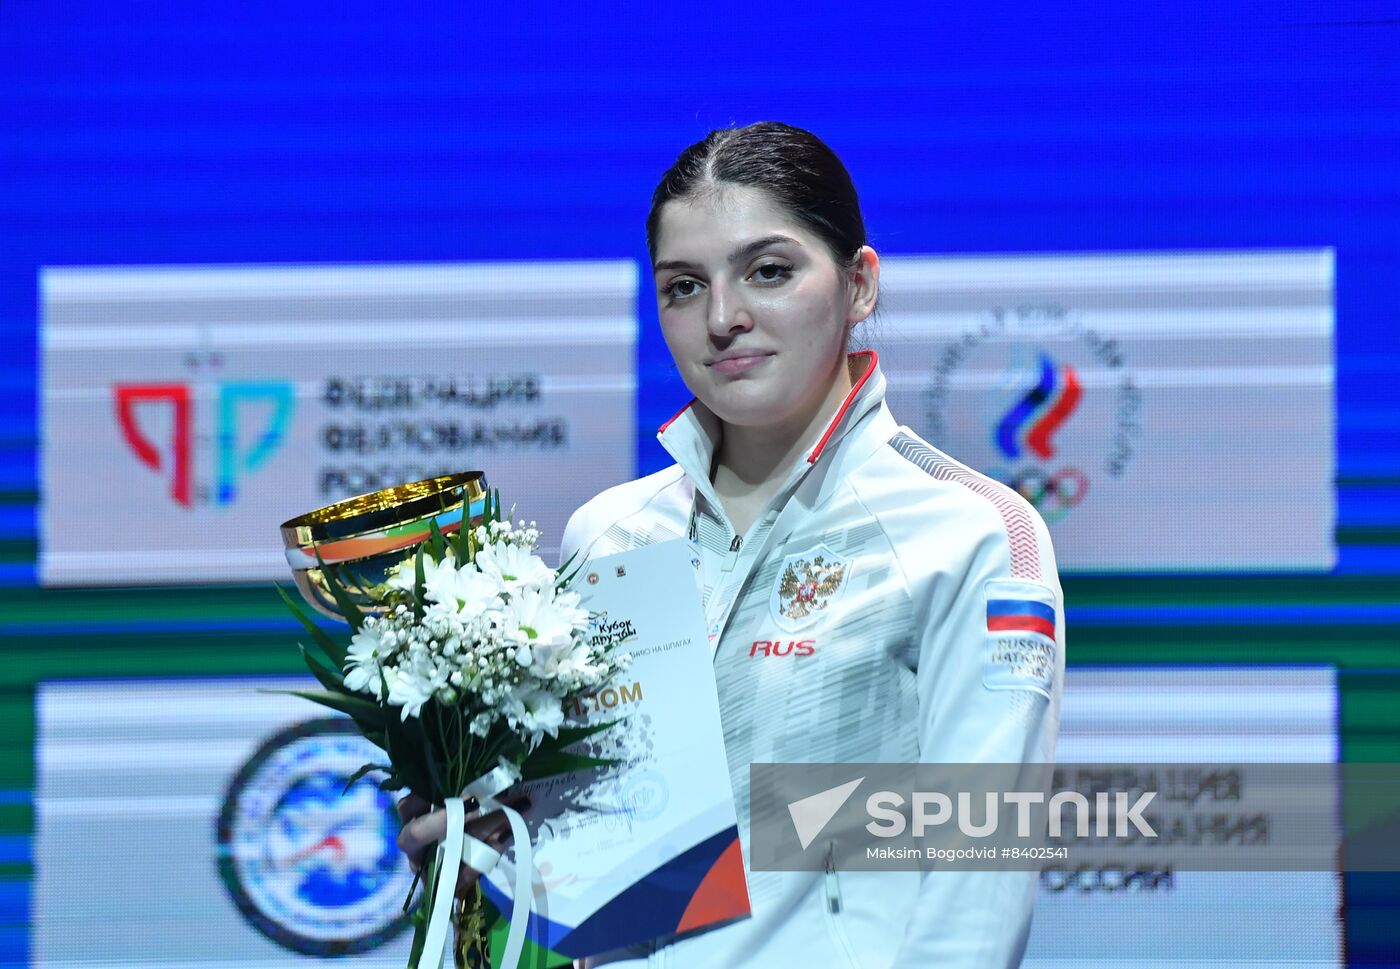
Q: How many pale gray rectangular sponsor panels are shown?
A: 4